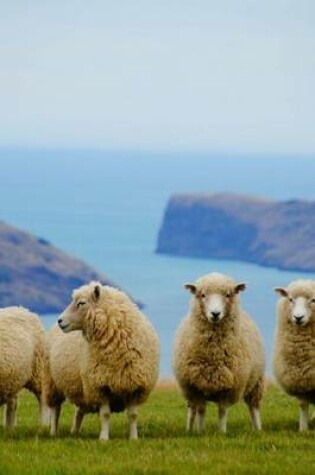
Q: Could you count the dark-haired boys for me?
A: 0